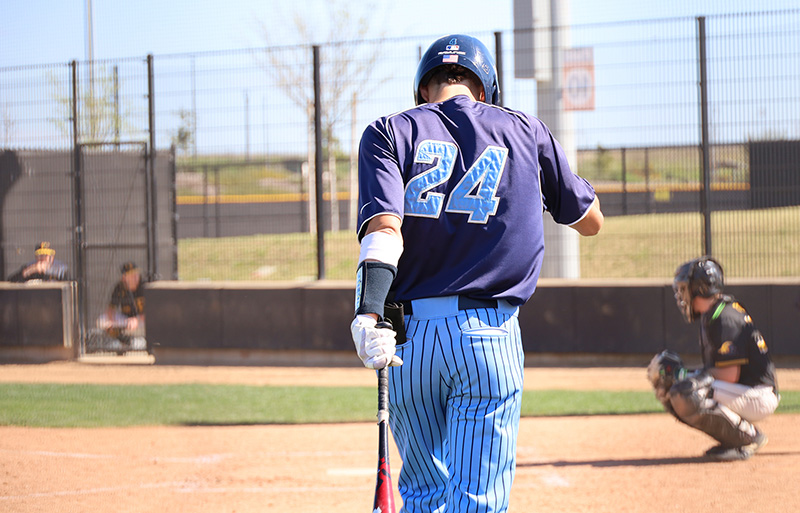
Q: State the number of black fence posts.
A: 5